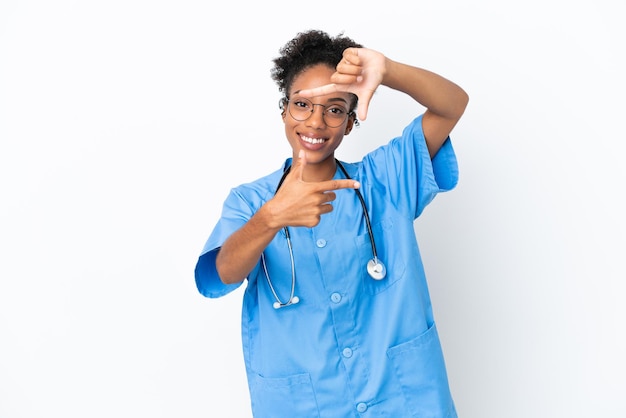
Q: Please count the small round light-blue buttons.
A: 4